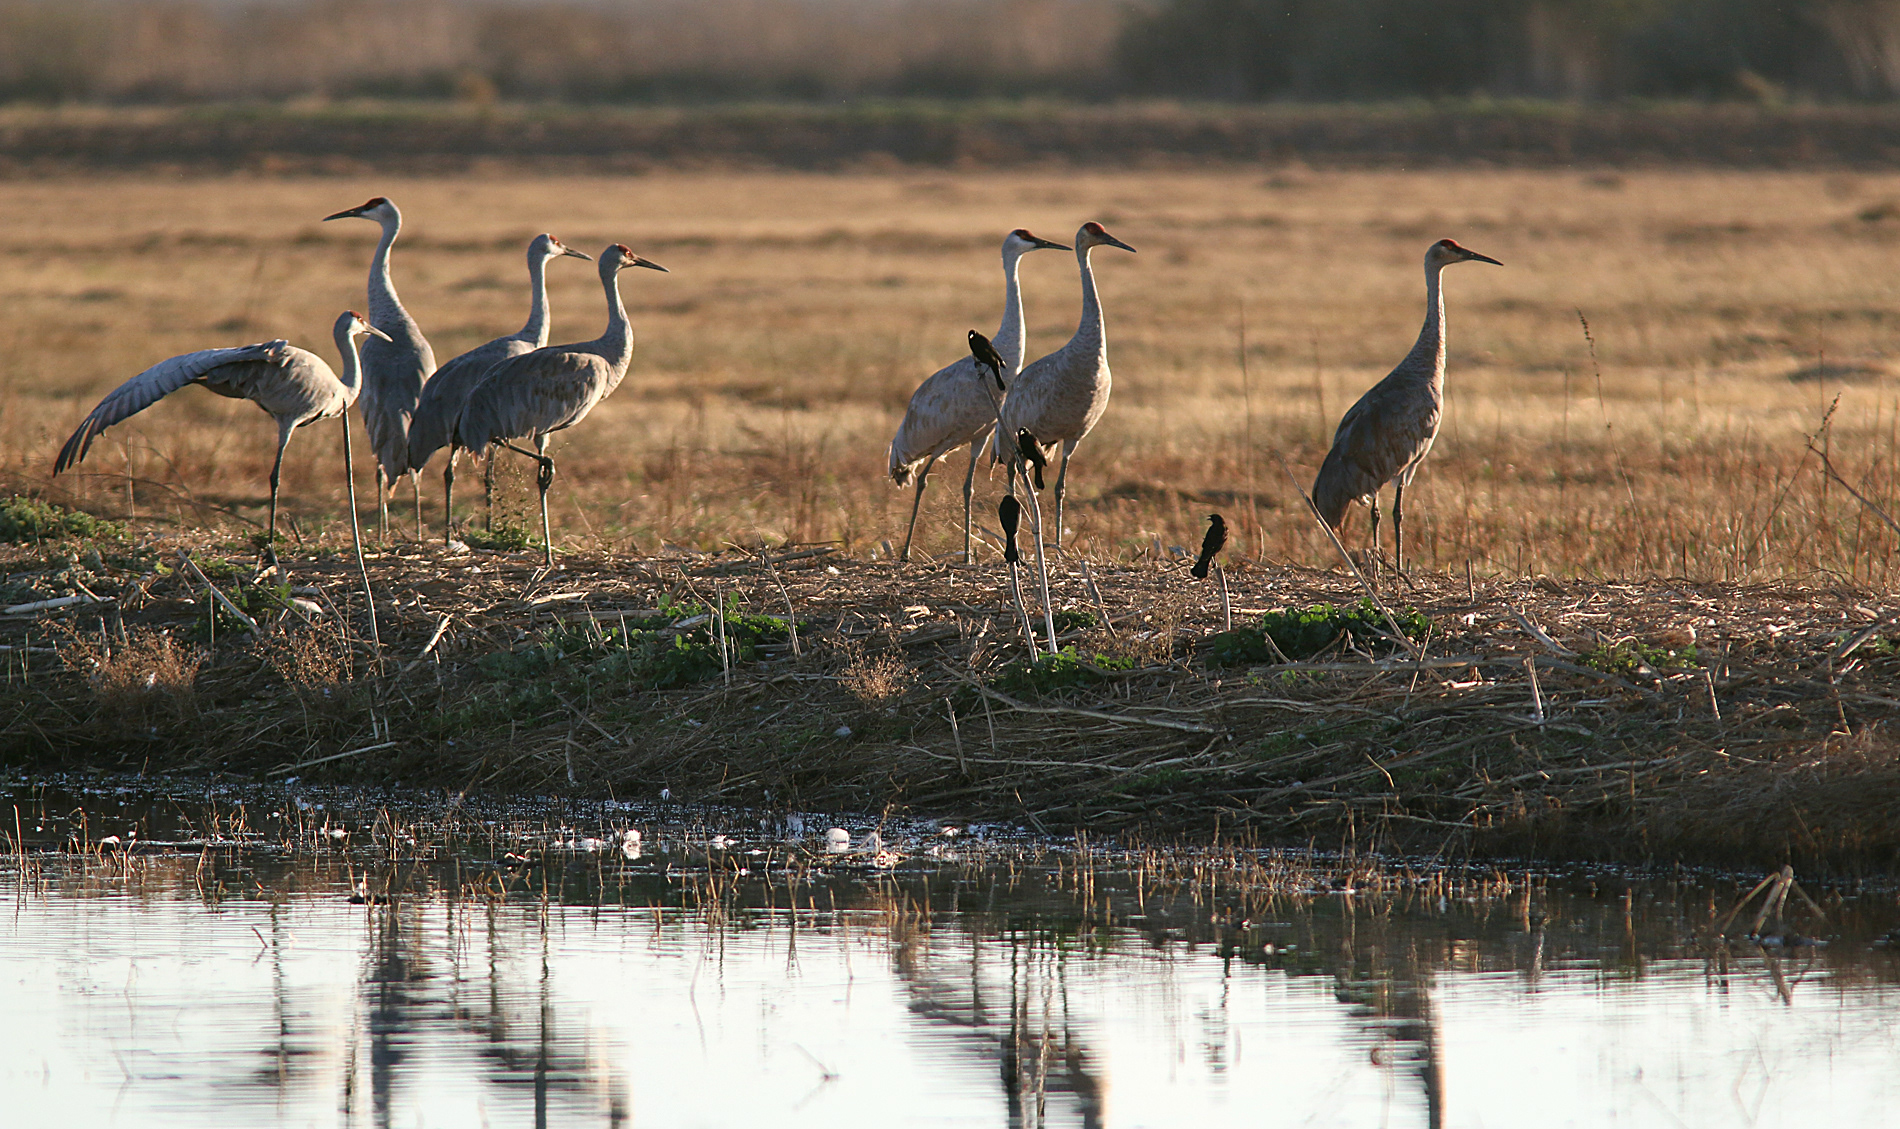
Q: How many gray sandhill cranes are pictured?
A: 7